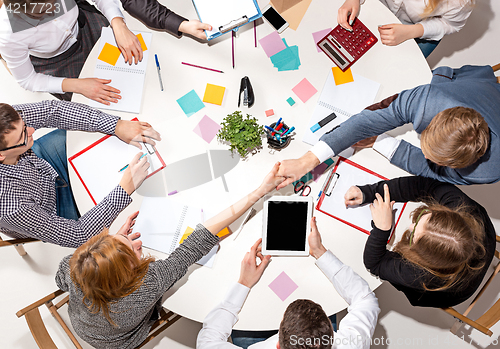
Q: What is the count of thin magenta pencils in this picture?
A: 3